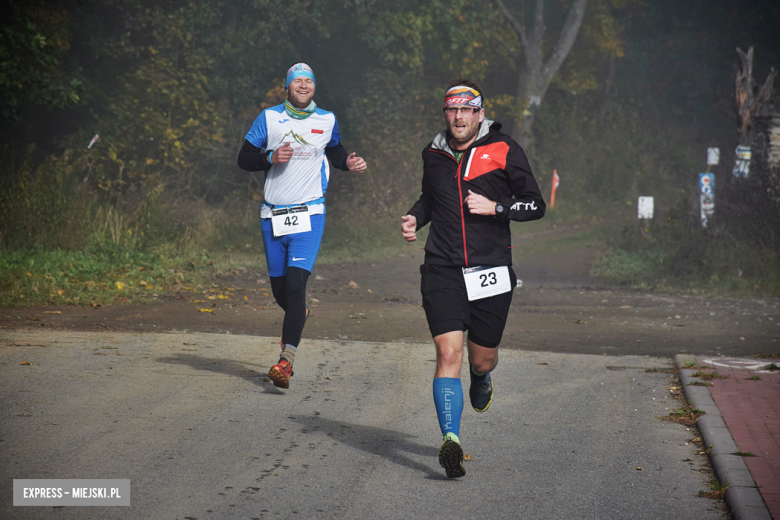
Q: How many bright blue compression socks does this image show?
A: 1